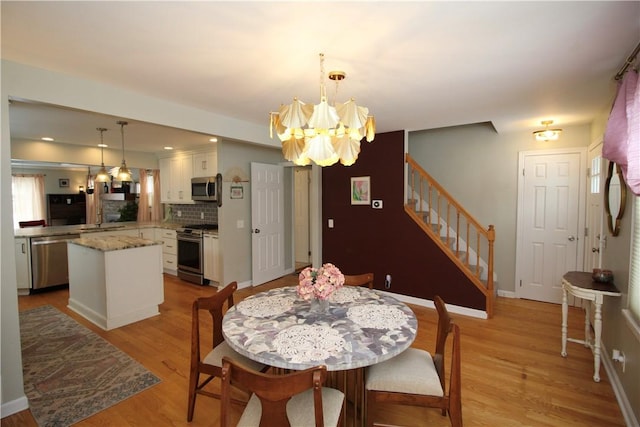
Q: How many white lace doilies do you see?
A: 4